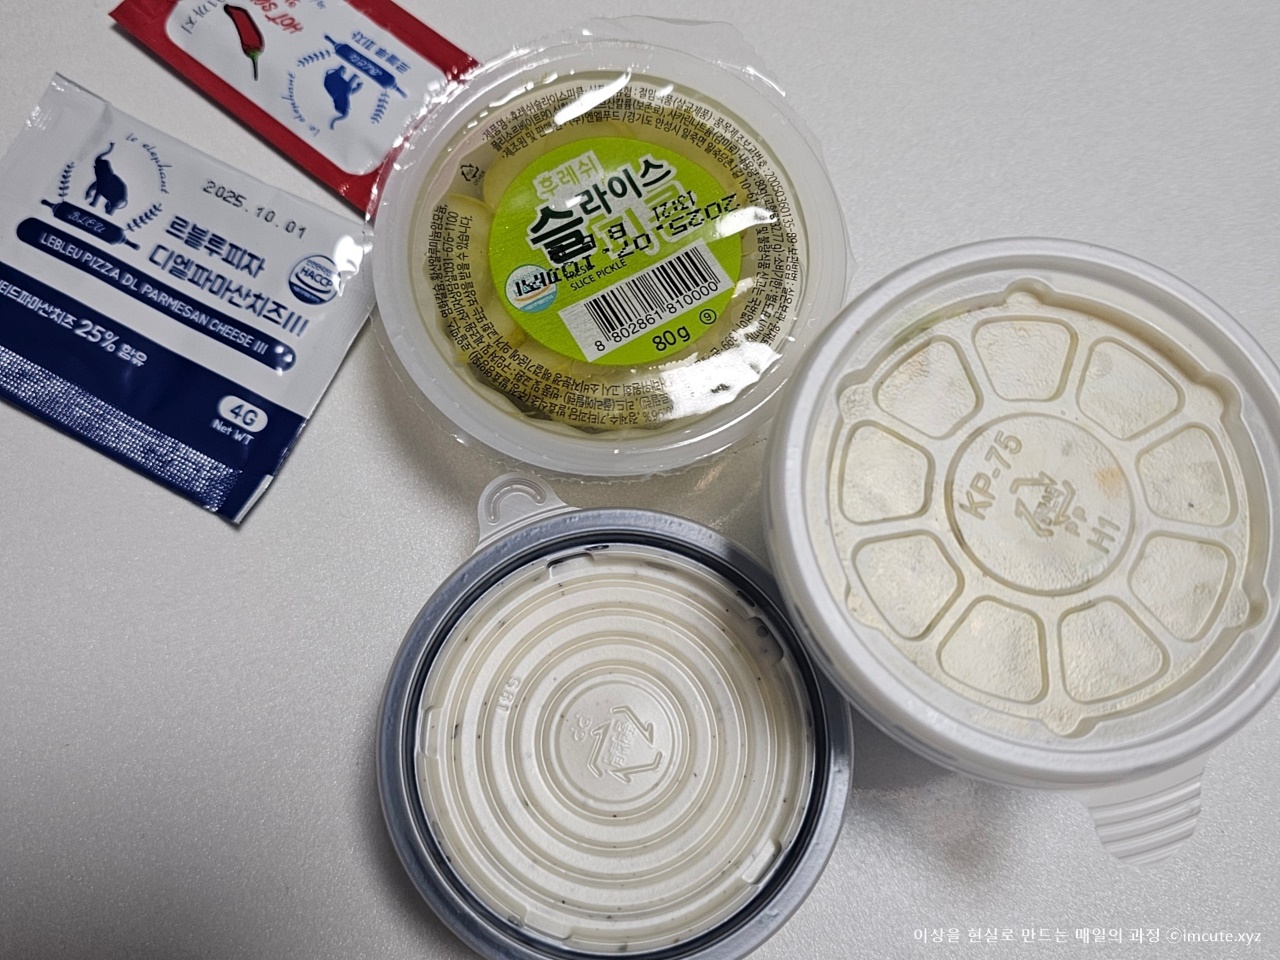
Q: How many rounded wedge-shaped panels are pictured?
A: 9